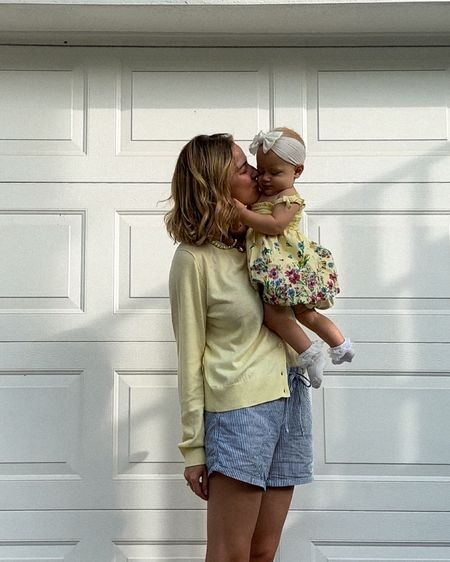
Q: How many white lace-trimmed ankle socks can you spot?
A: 2